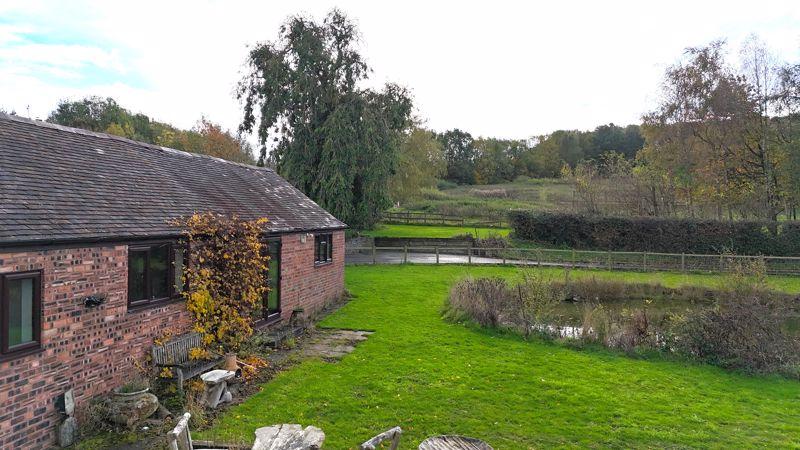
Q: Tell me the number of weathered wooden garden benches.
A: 1